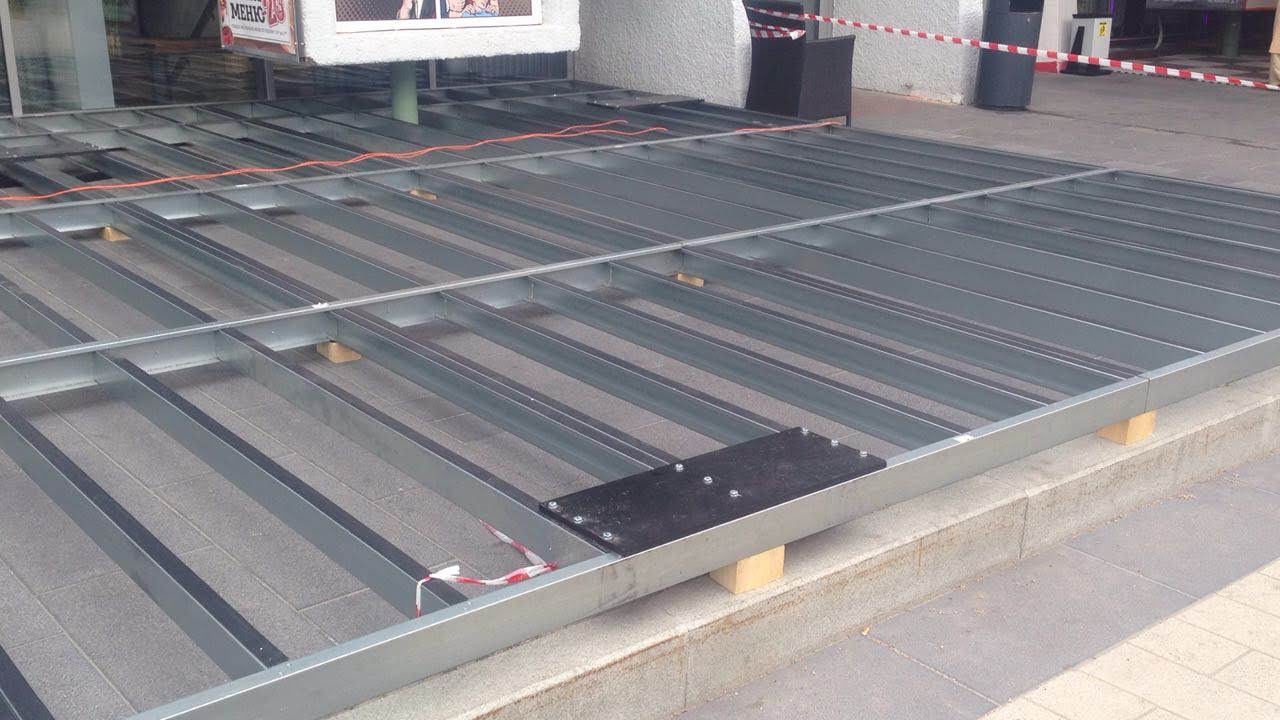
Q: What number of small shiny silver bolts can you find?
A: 9